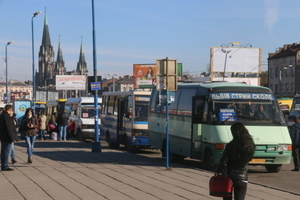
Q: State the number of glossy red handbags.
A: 1